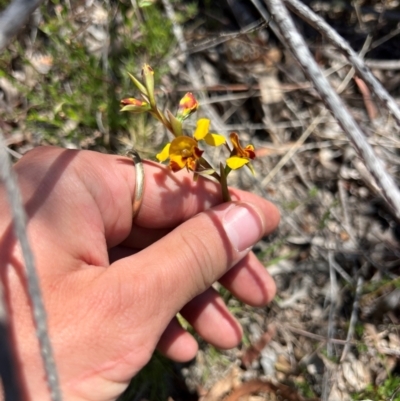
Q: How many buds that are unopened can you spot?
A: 3